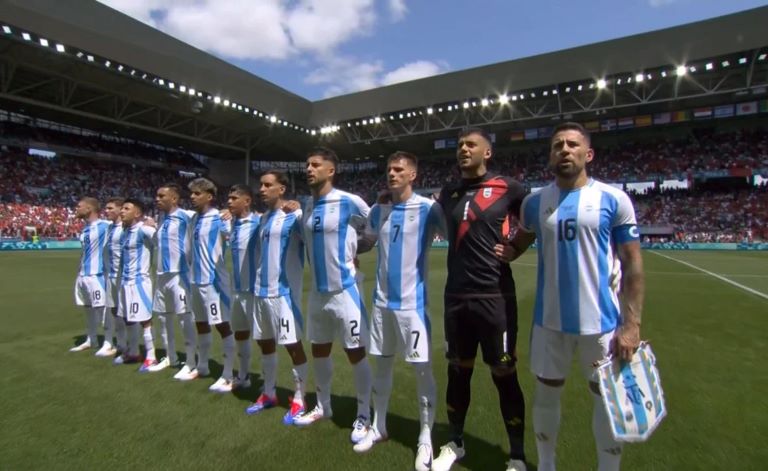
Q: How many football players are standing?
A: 11